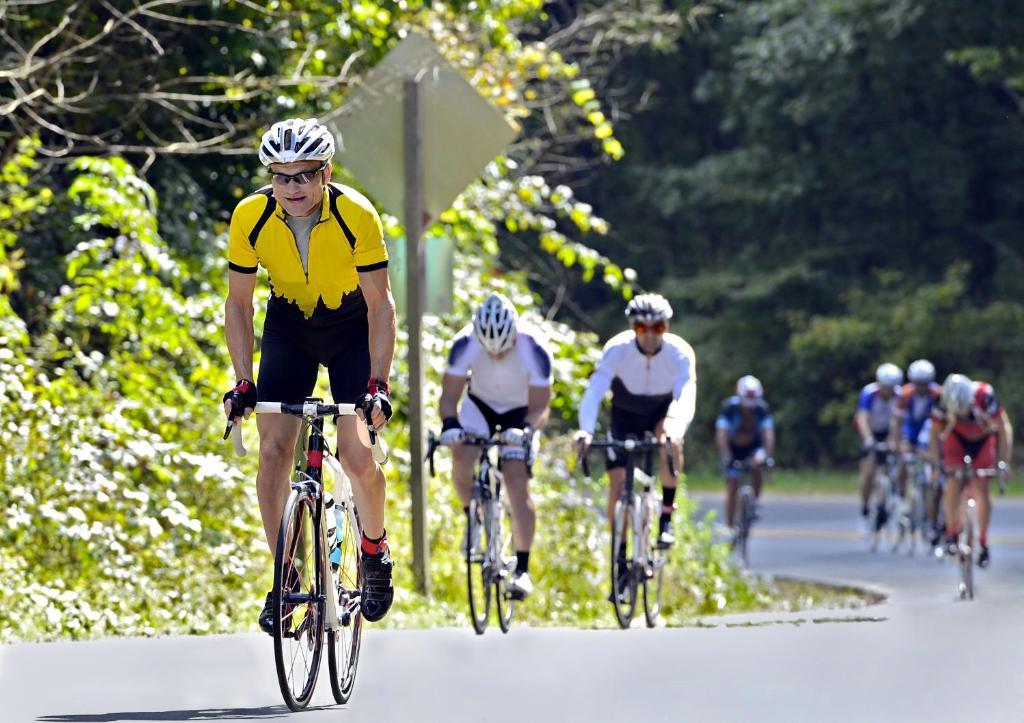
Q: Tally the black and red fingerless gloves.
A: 2